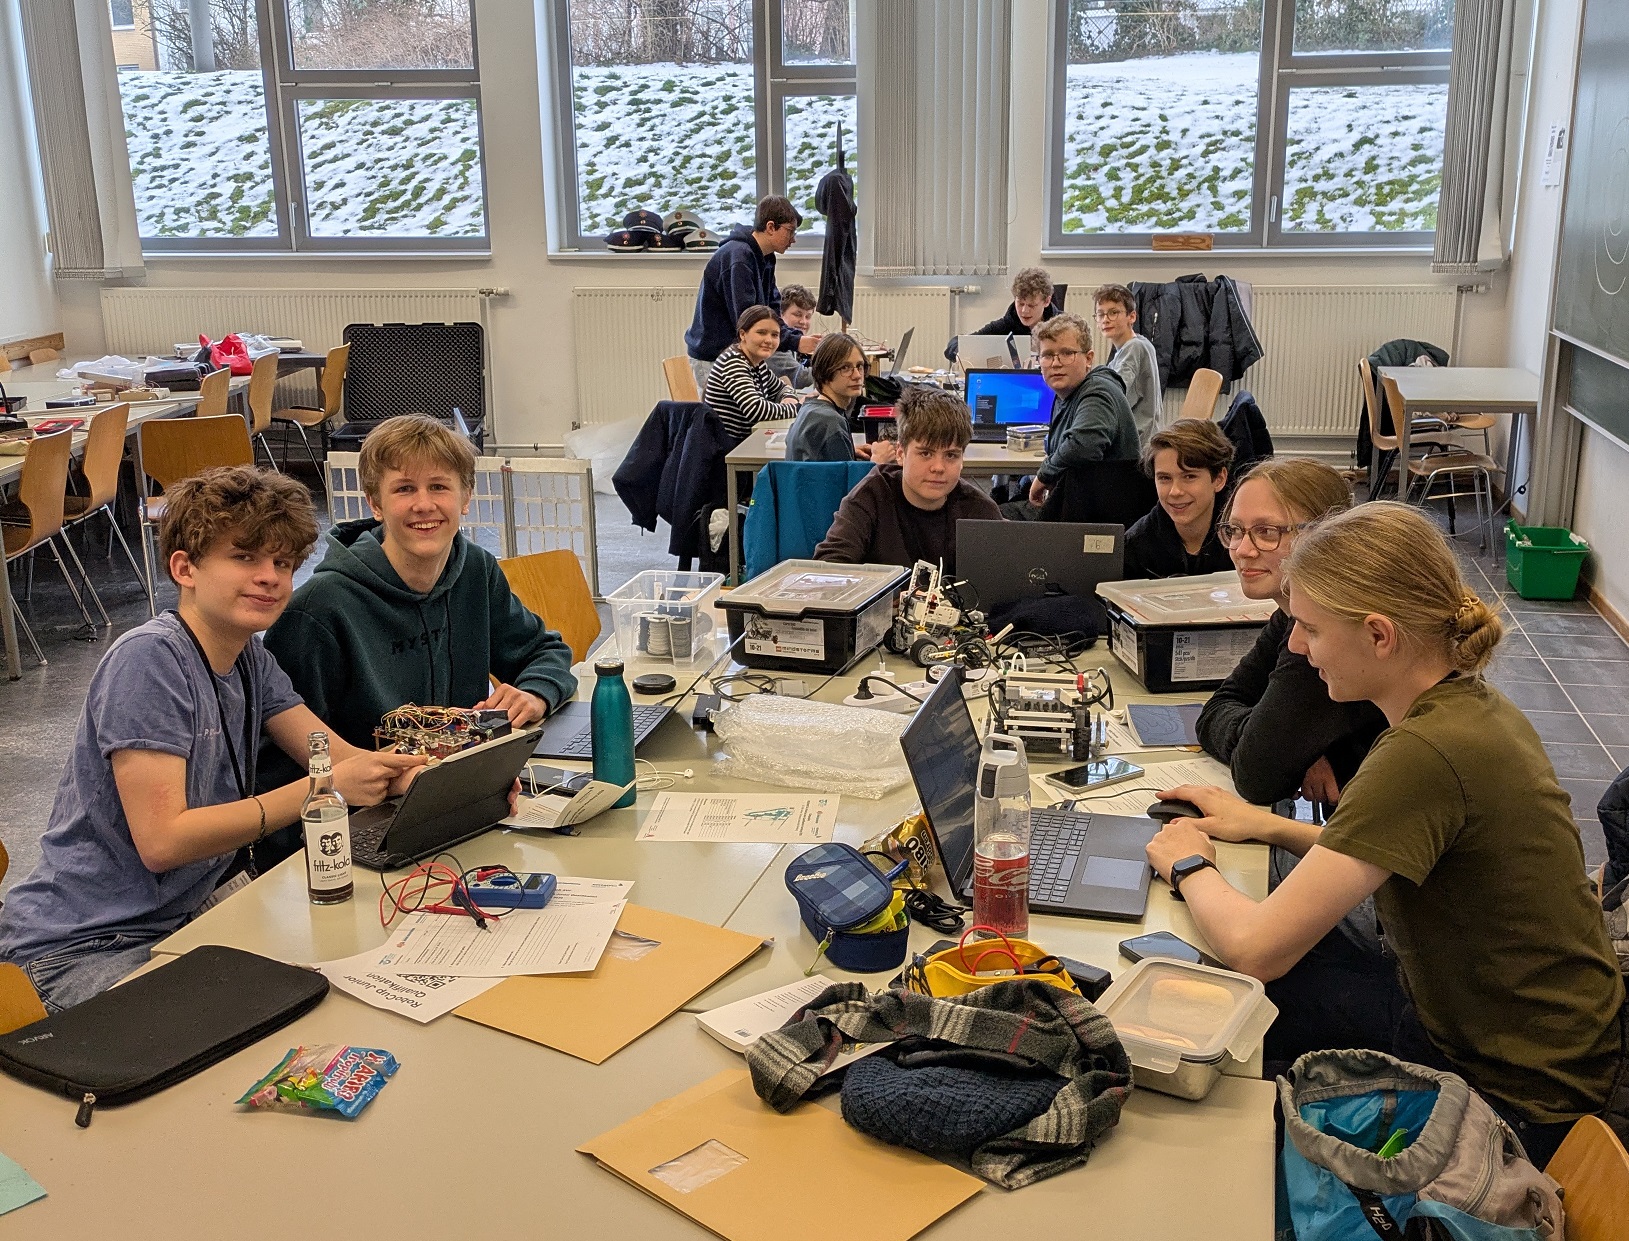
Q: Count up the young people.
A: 13